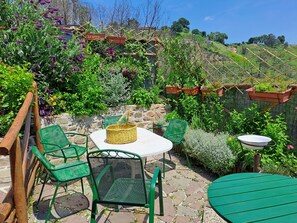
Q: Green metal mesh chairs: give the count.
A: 5